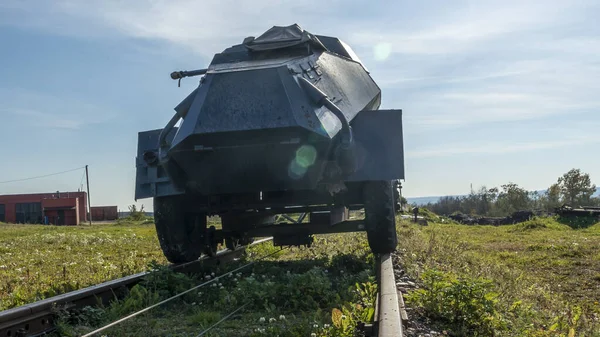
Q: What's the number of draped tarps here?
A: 1